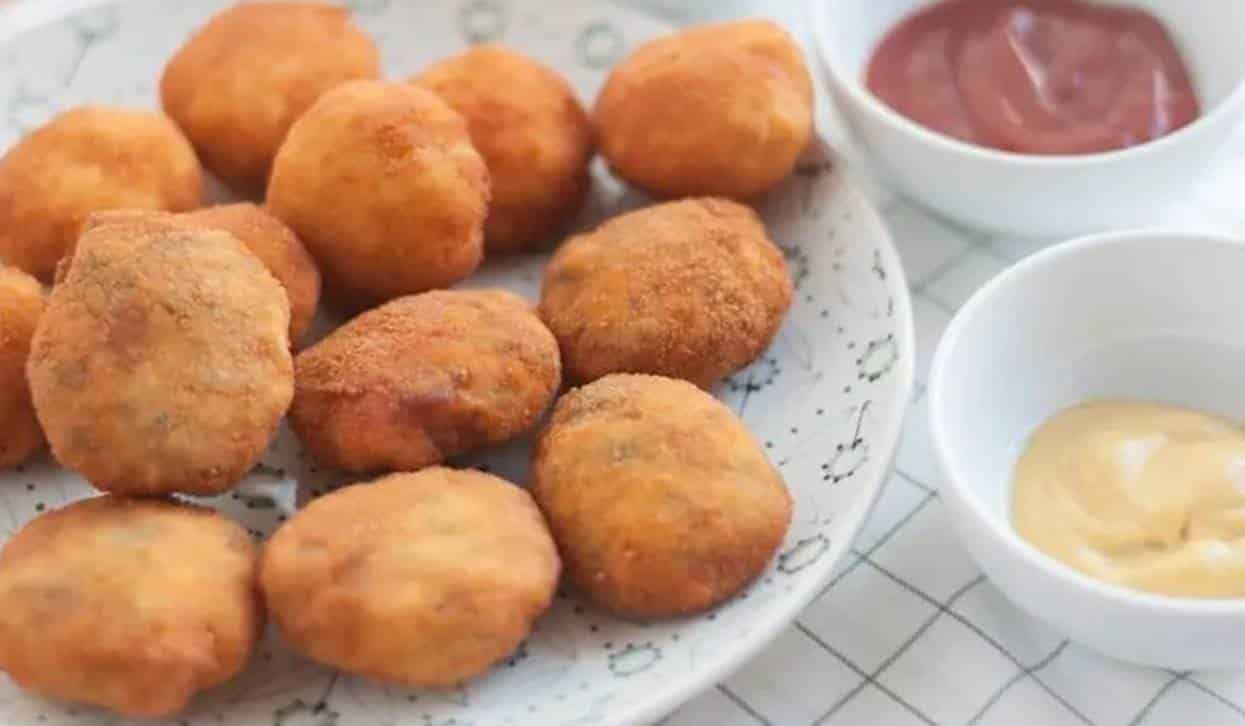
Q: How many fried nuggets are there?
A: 13